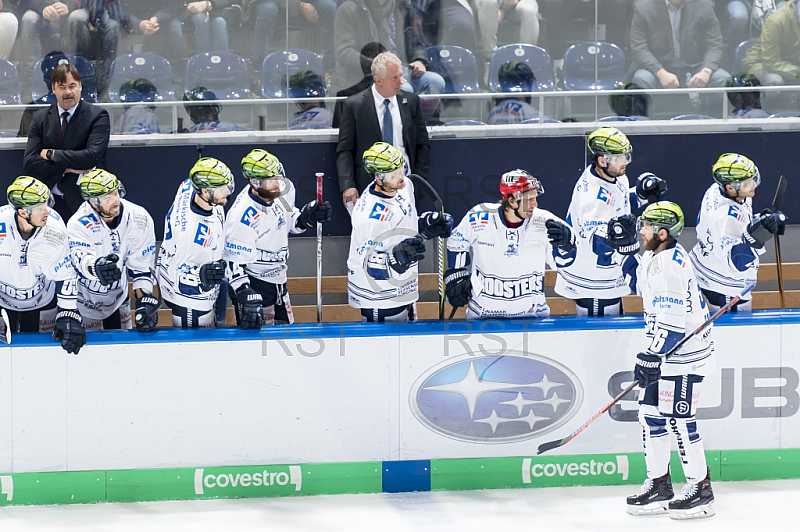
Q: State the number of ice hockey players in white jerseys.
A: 9